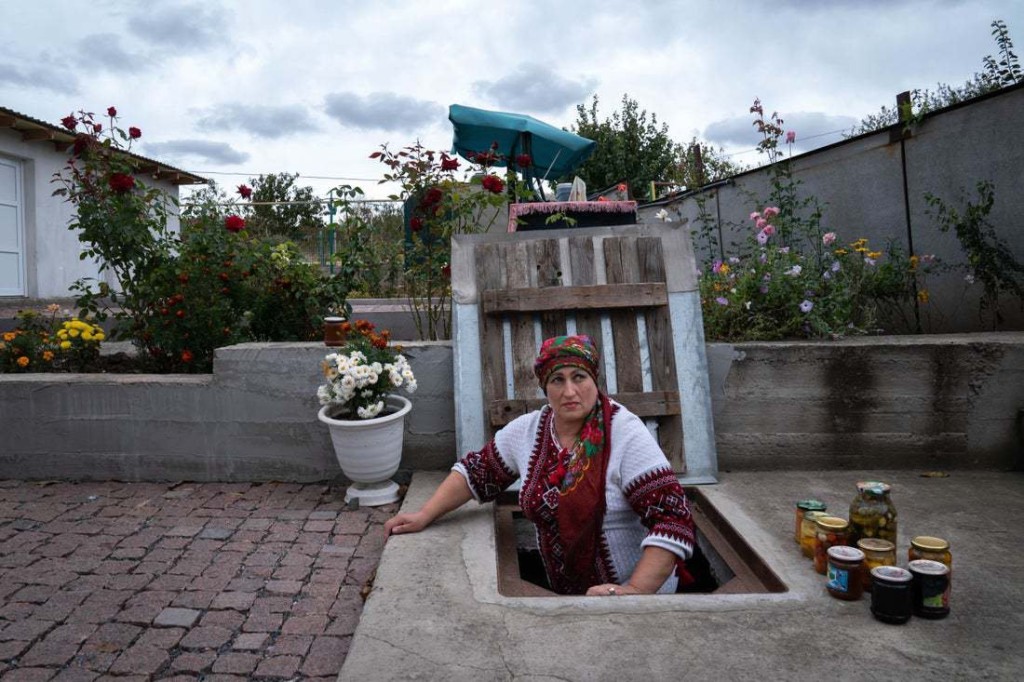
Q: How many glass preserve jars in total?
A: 10